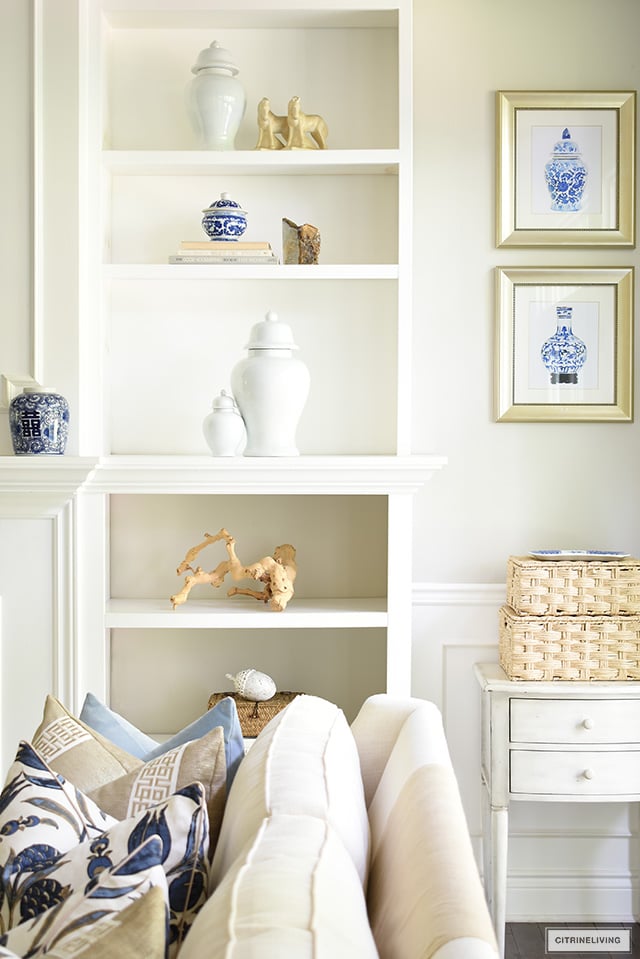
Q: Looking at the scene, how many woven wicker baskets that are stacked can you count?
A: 2